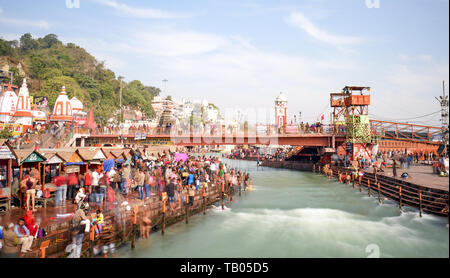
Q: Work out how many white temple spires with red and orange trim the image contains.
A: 3